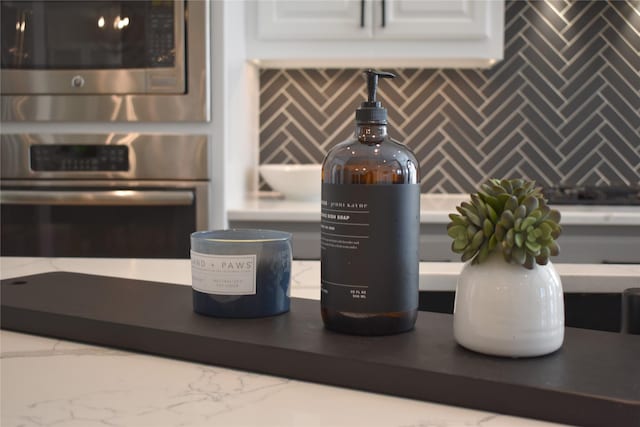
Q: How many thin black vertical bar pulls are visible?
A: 2